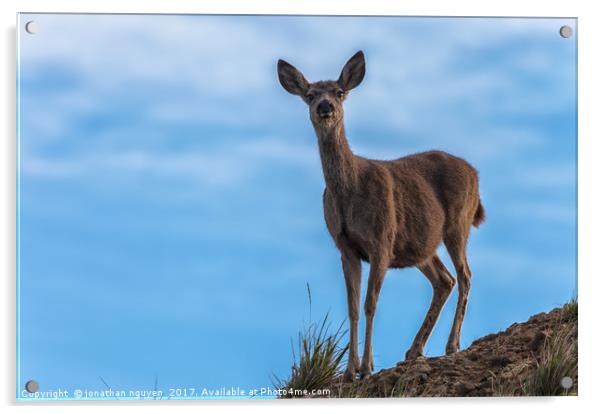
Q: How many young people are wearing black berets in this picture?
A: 0